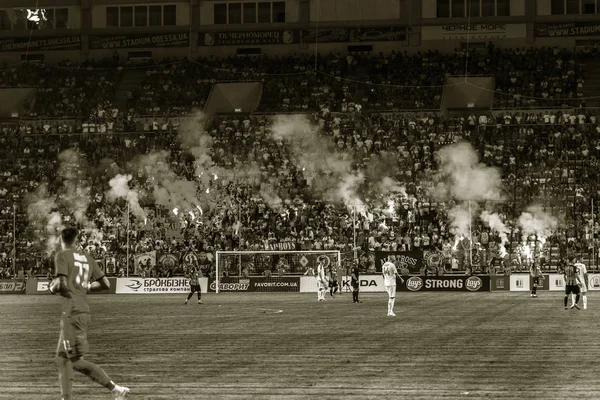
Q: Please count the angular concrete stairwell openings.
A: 3